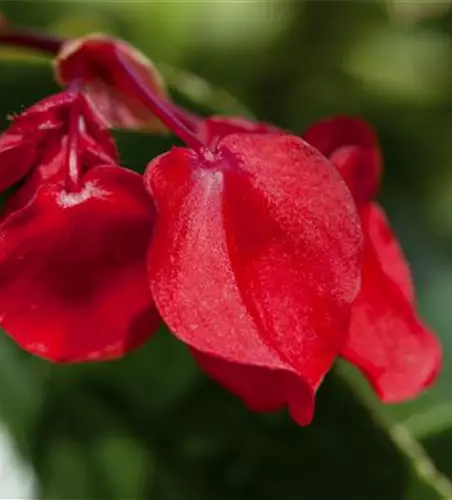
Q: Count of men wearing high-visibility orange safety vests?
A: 0